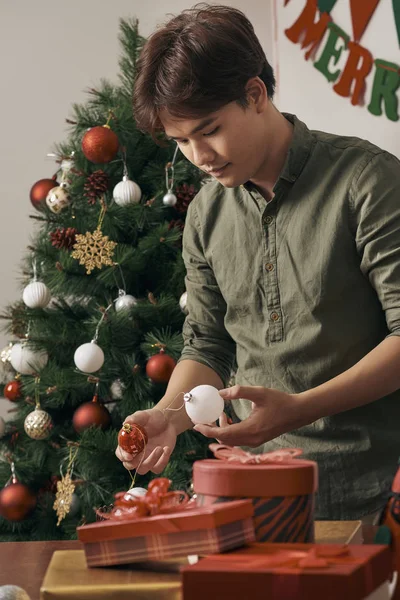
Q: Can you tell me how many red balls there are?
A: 7